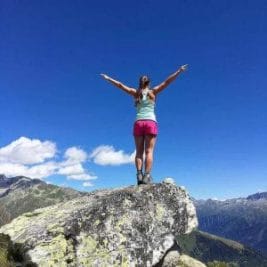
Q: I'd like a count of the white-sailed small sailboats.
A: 0